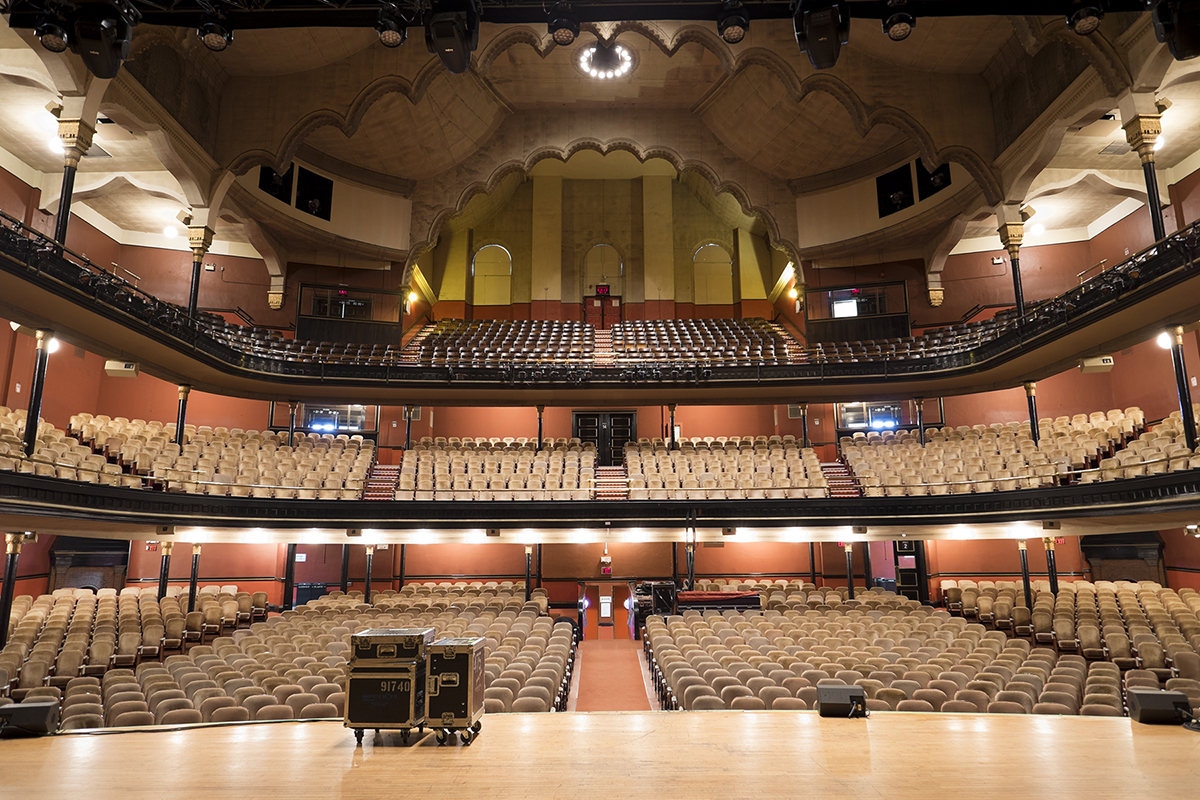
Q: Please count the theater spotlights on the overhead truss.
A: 11